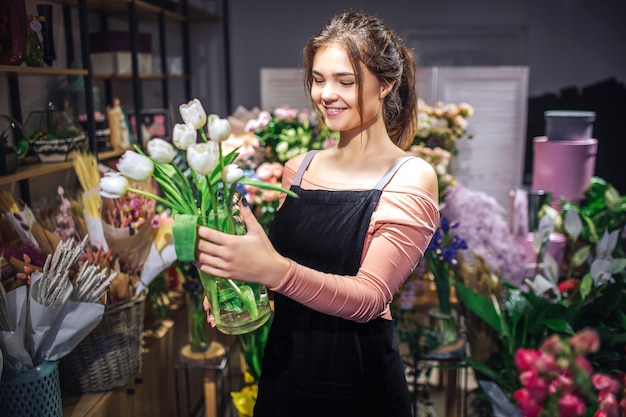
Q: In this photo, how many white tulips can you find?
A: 8